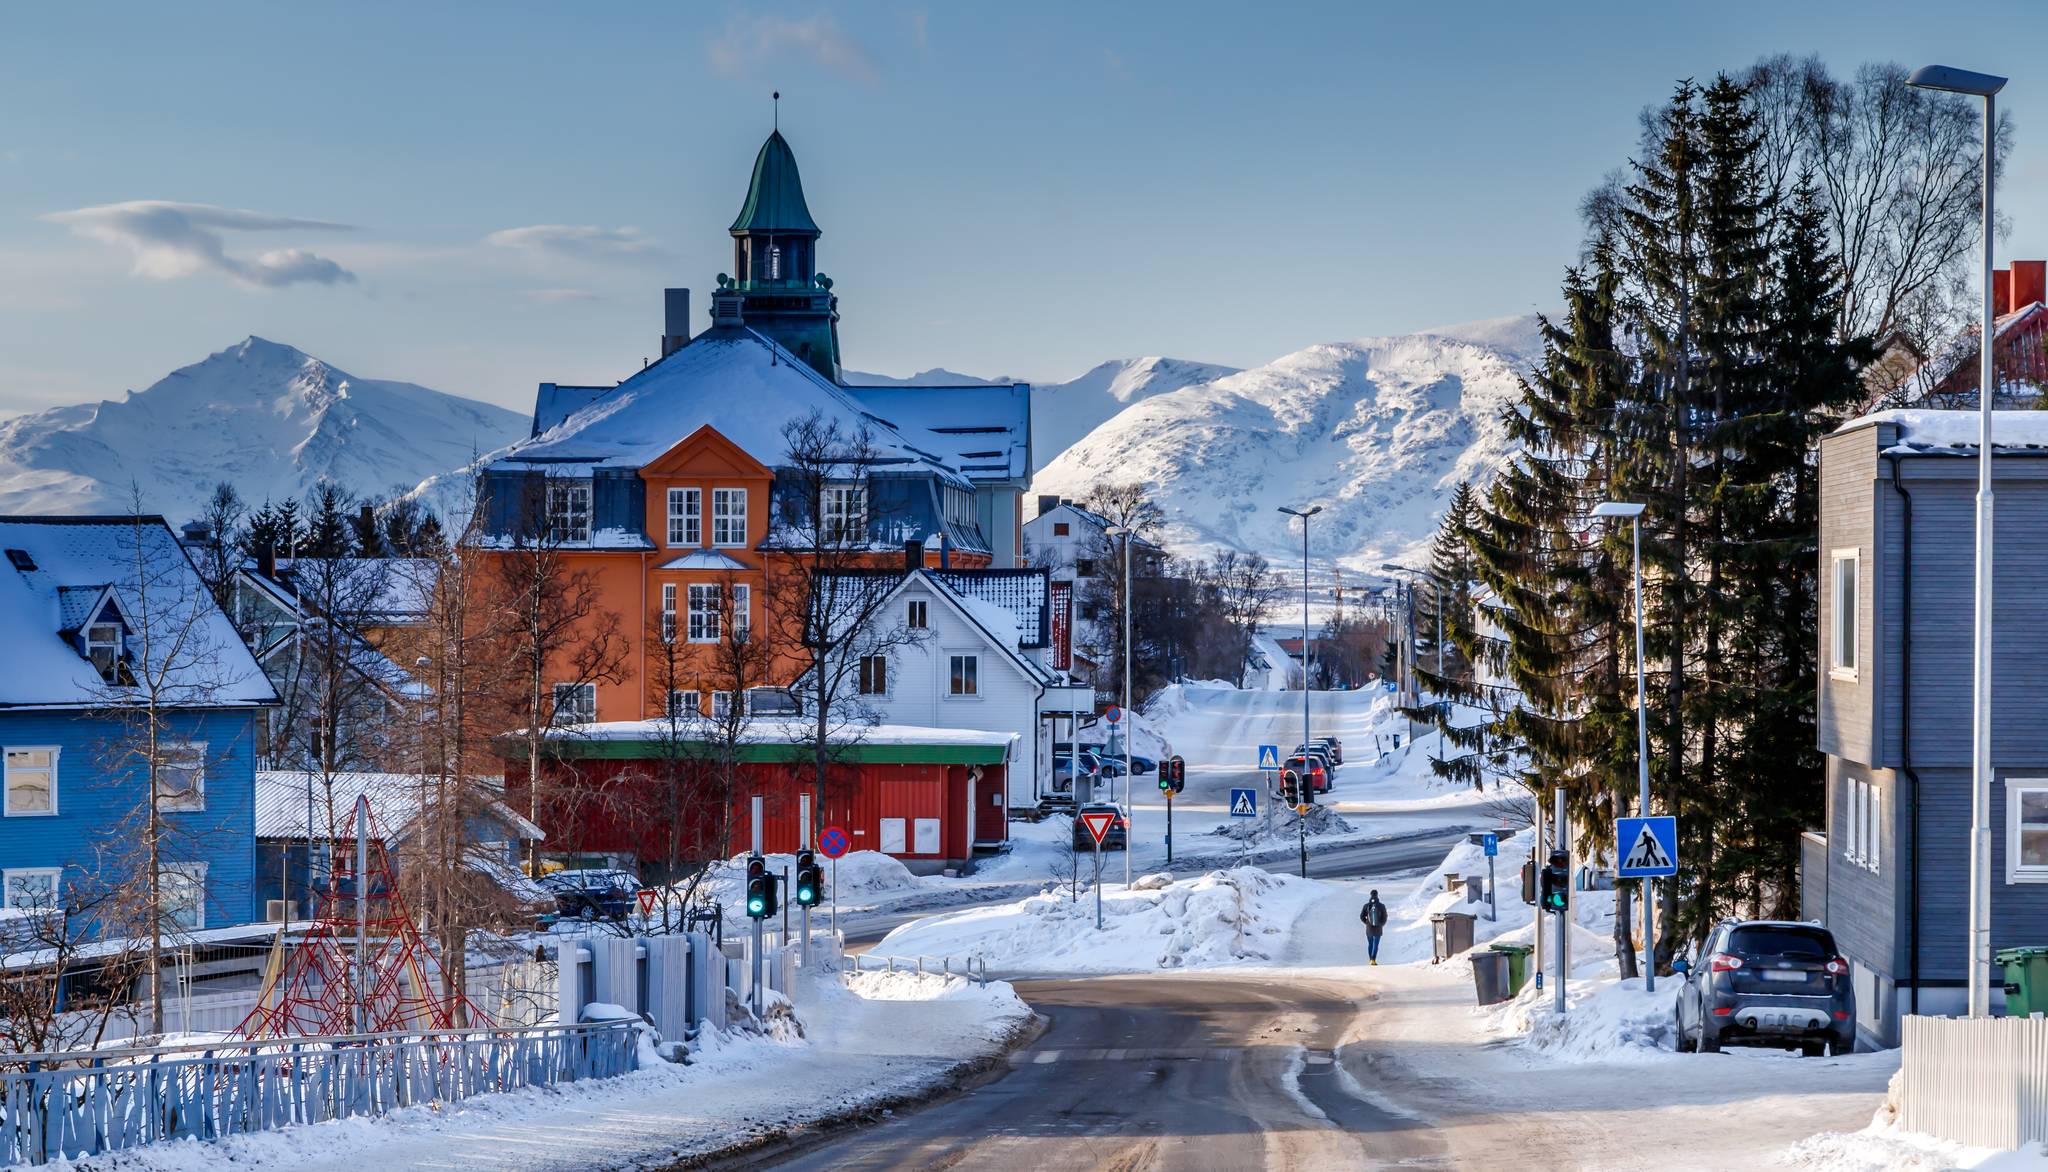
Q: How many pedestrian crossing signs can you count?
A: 3